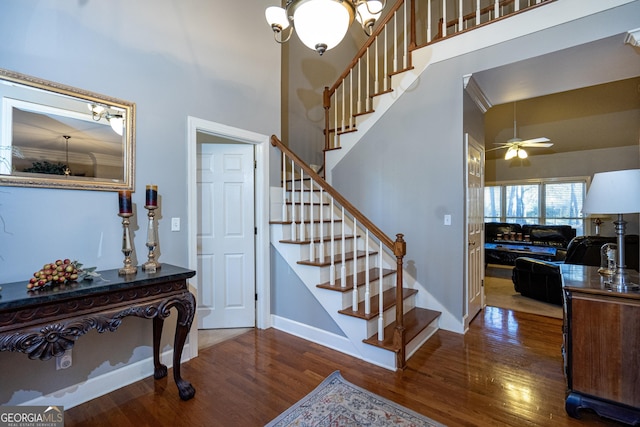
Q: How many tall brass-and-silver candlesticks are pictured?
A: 2